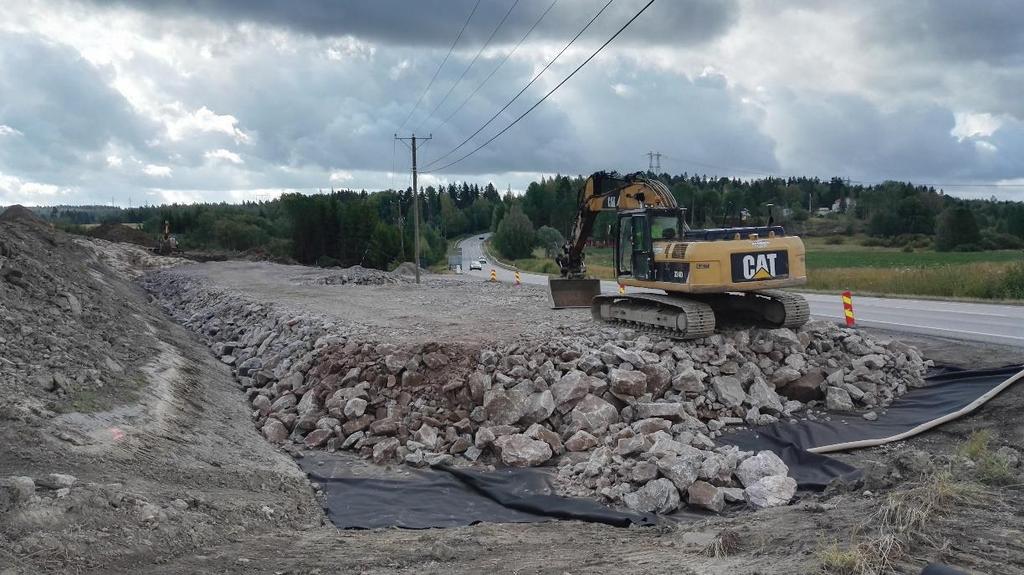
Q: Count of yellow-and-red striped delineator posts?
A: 4